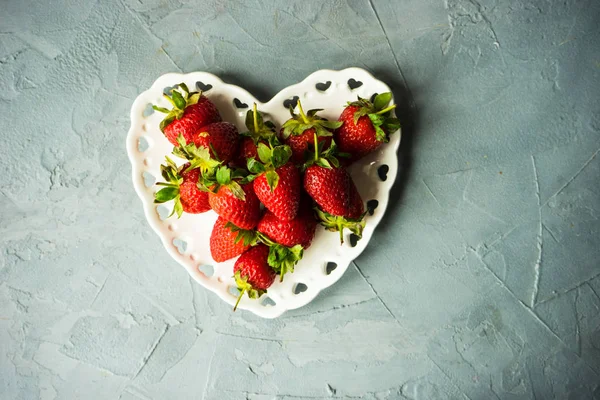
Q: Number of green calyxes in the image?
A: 13